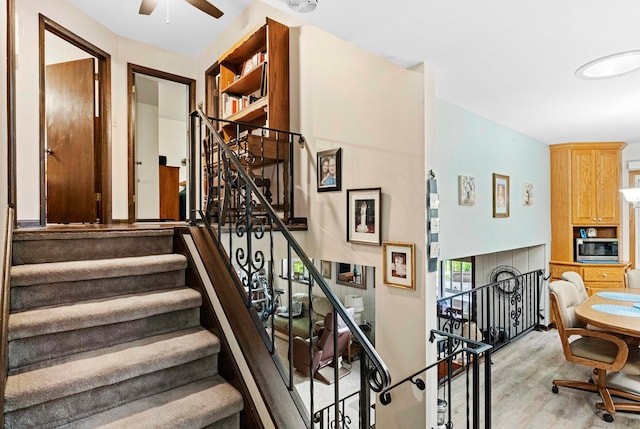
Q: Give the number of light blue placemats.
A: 2